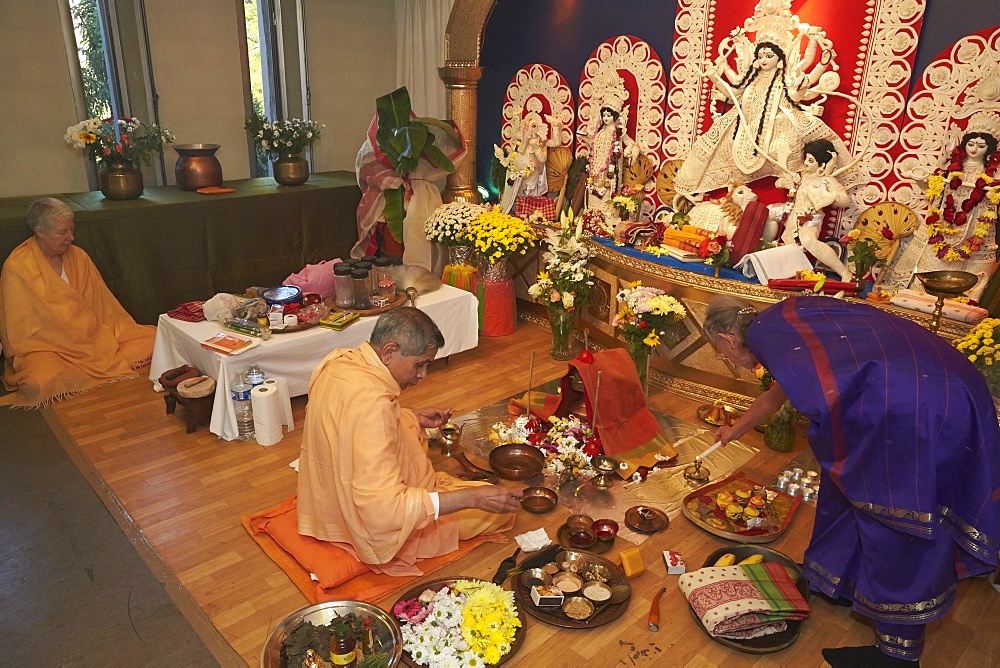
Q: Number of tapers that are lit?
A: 1